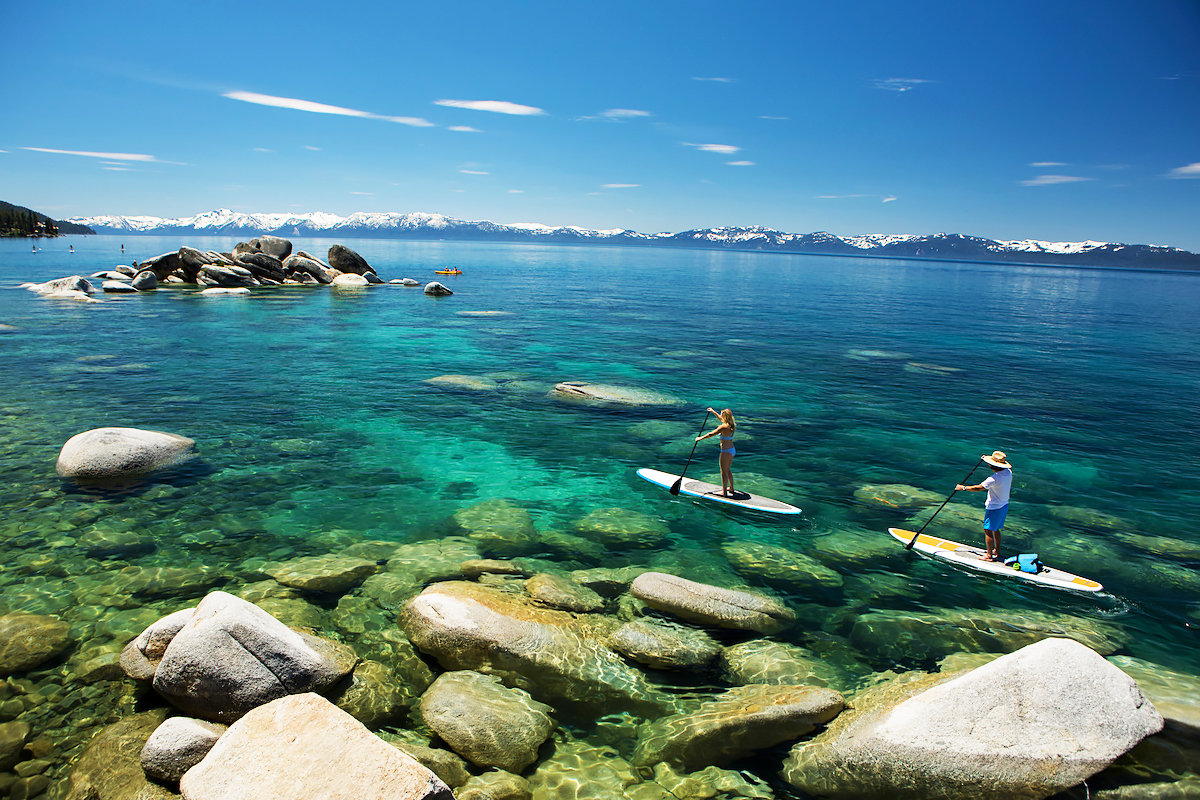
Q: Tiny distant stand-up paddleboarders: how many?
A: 3